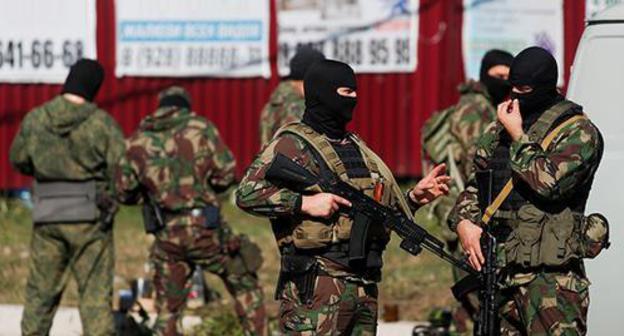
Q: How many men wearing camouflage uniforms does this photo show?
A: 6